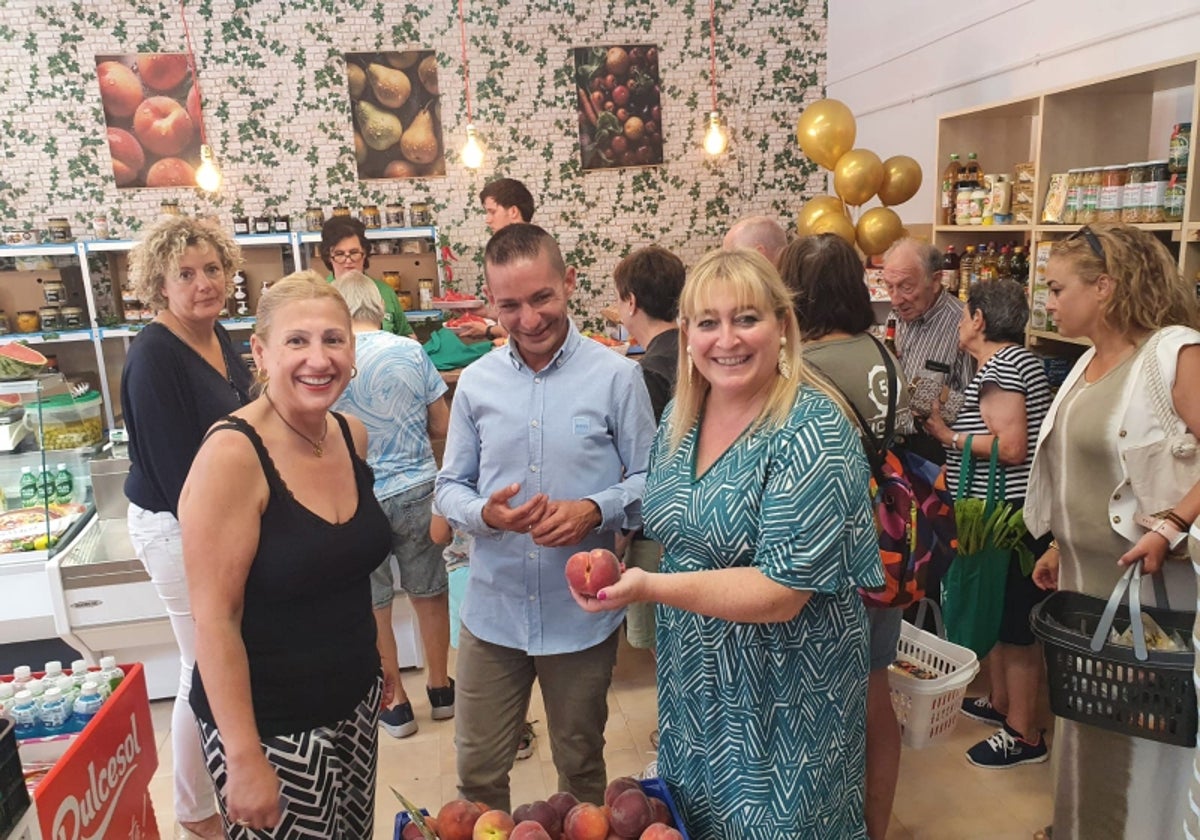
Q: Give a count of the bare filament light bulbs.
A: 3